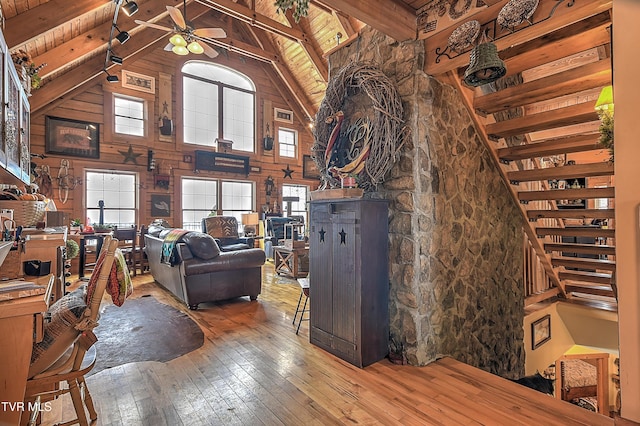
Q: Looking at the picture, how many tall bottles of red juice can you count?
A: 0